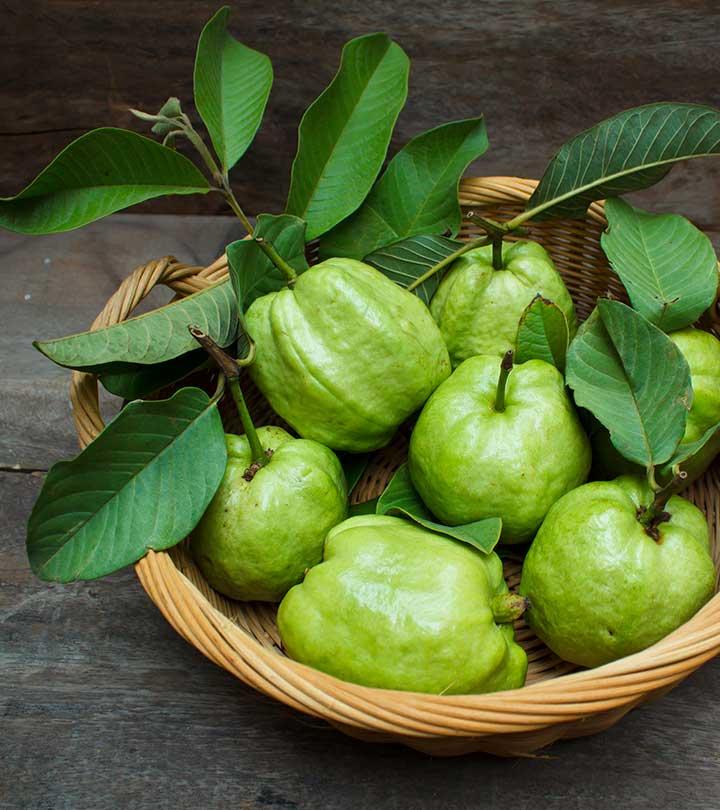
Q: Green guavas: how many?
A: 7